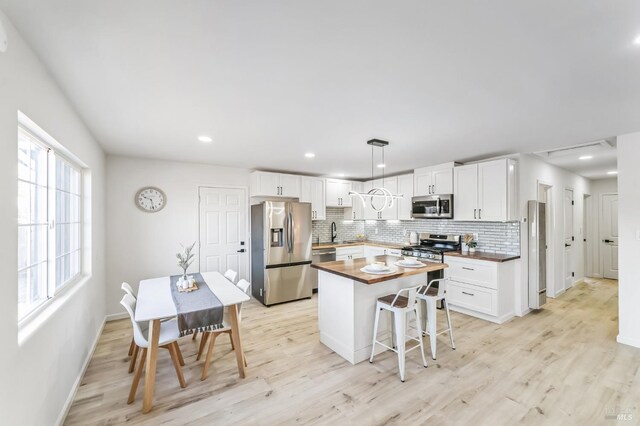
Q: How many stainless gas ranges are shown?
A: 1